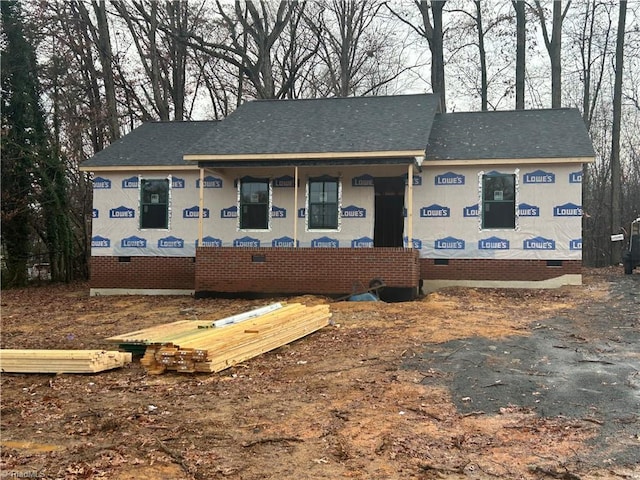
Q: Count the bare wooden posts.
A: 3